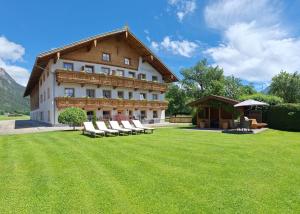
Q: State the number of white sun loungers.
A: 5